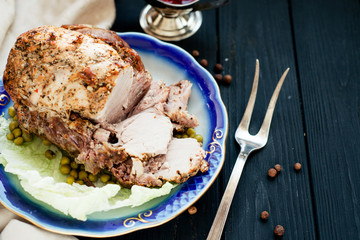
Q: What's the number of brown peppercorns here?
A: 11